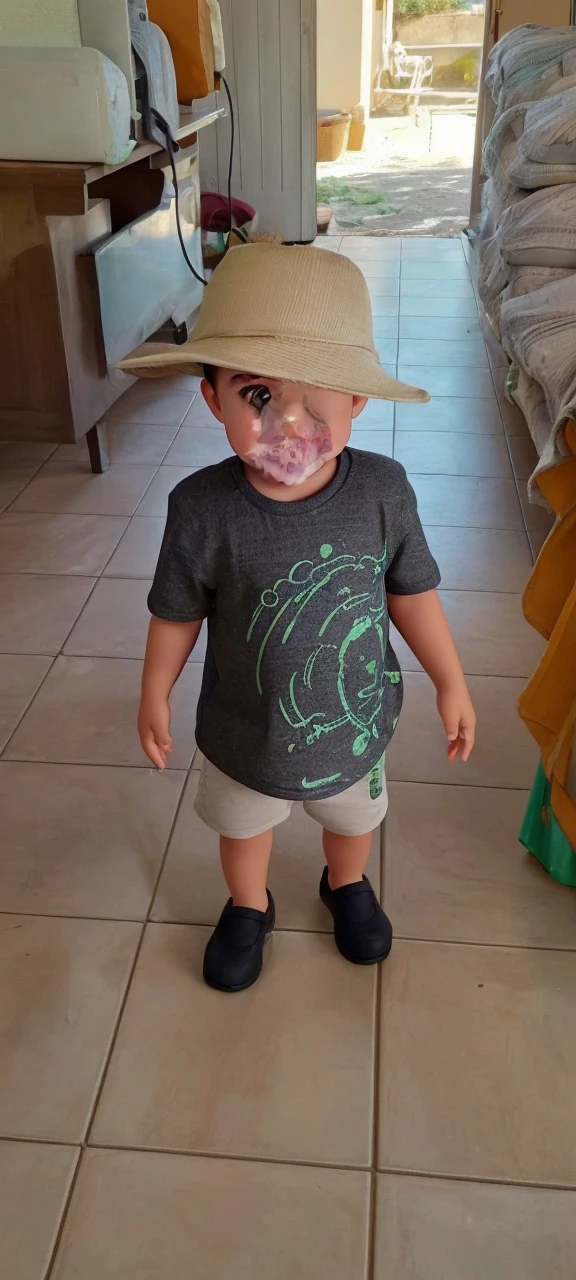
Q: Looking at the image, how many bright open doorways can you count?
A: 1